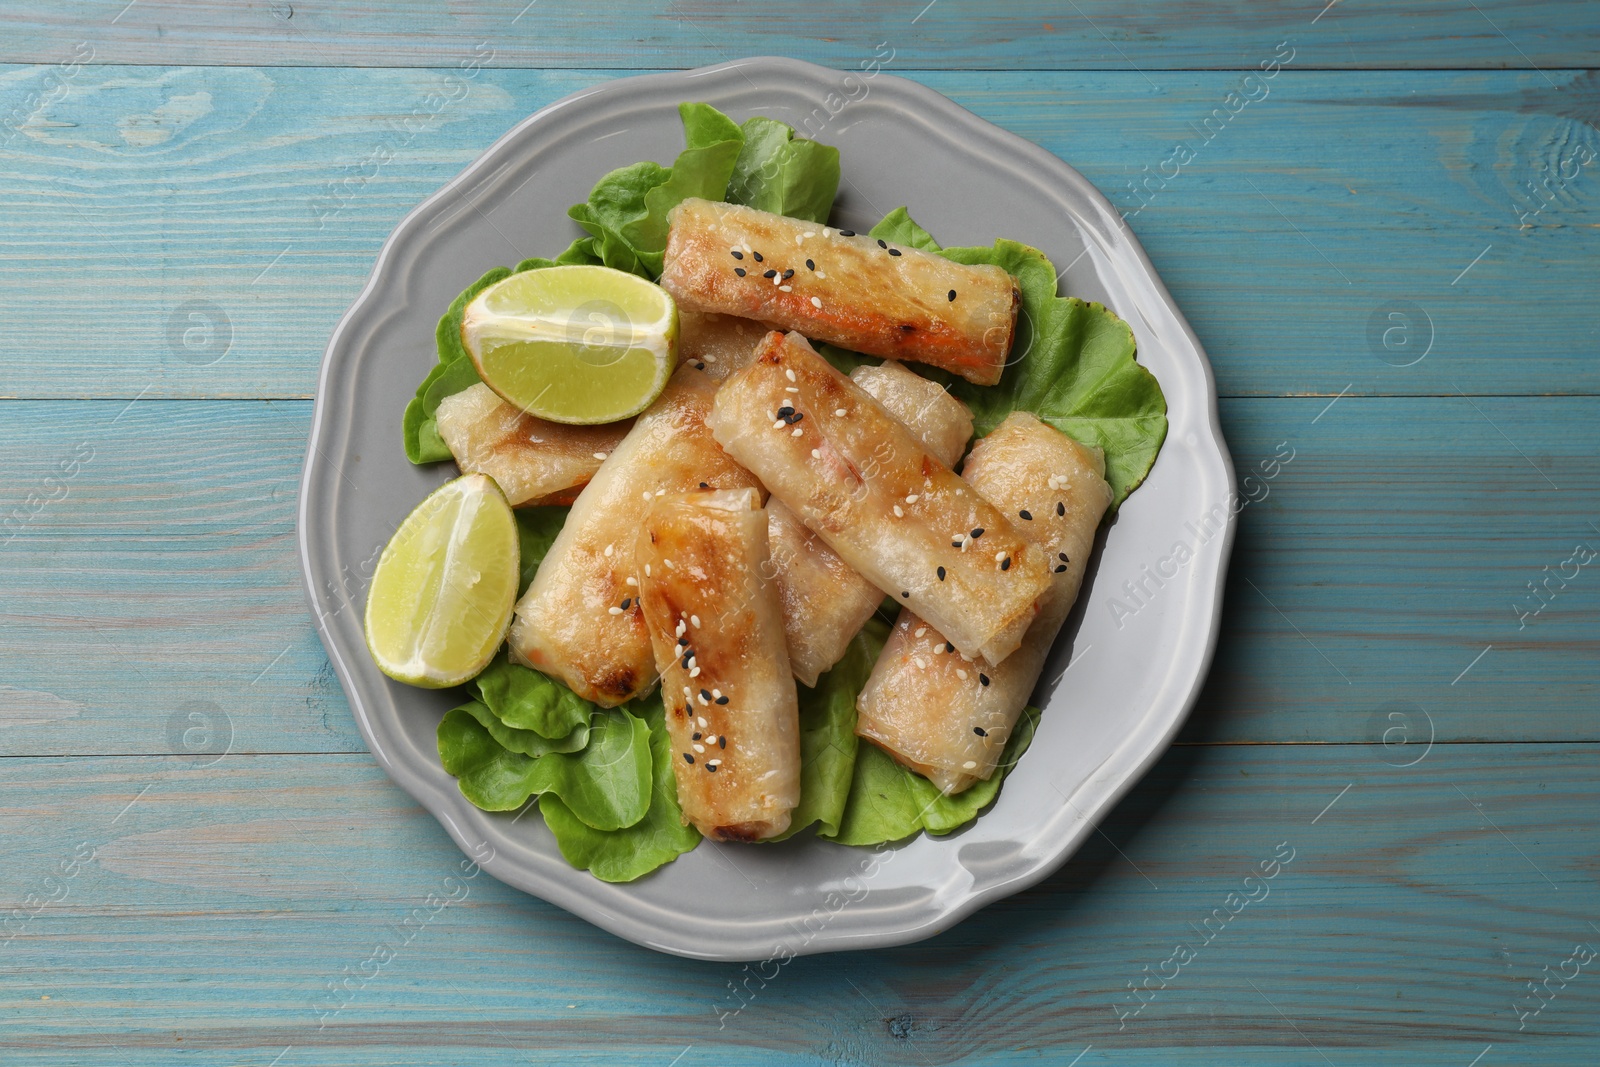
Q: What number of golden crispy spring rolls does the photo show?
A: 7